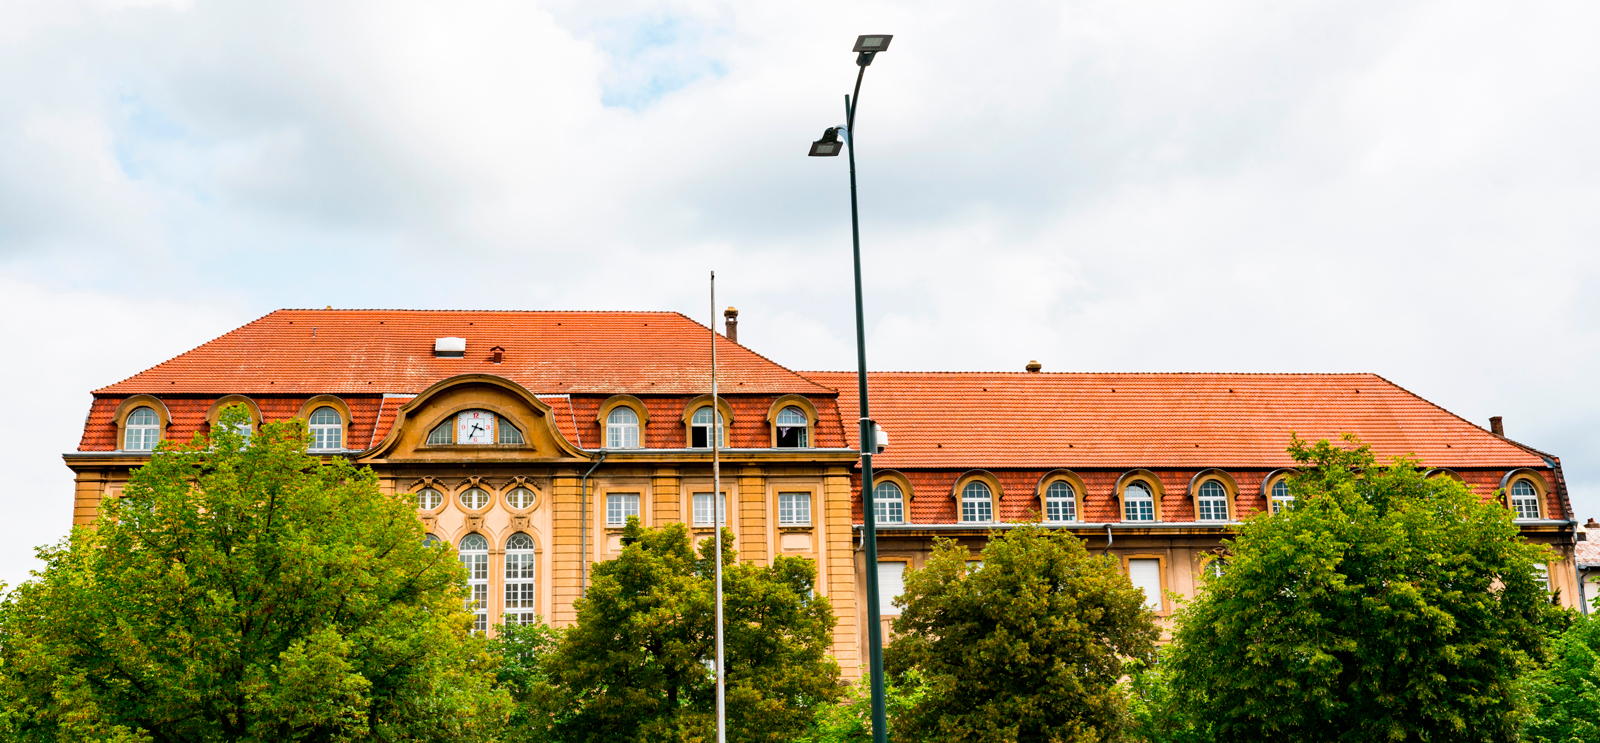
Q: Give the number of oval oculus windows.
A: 3